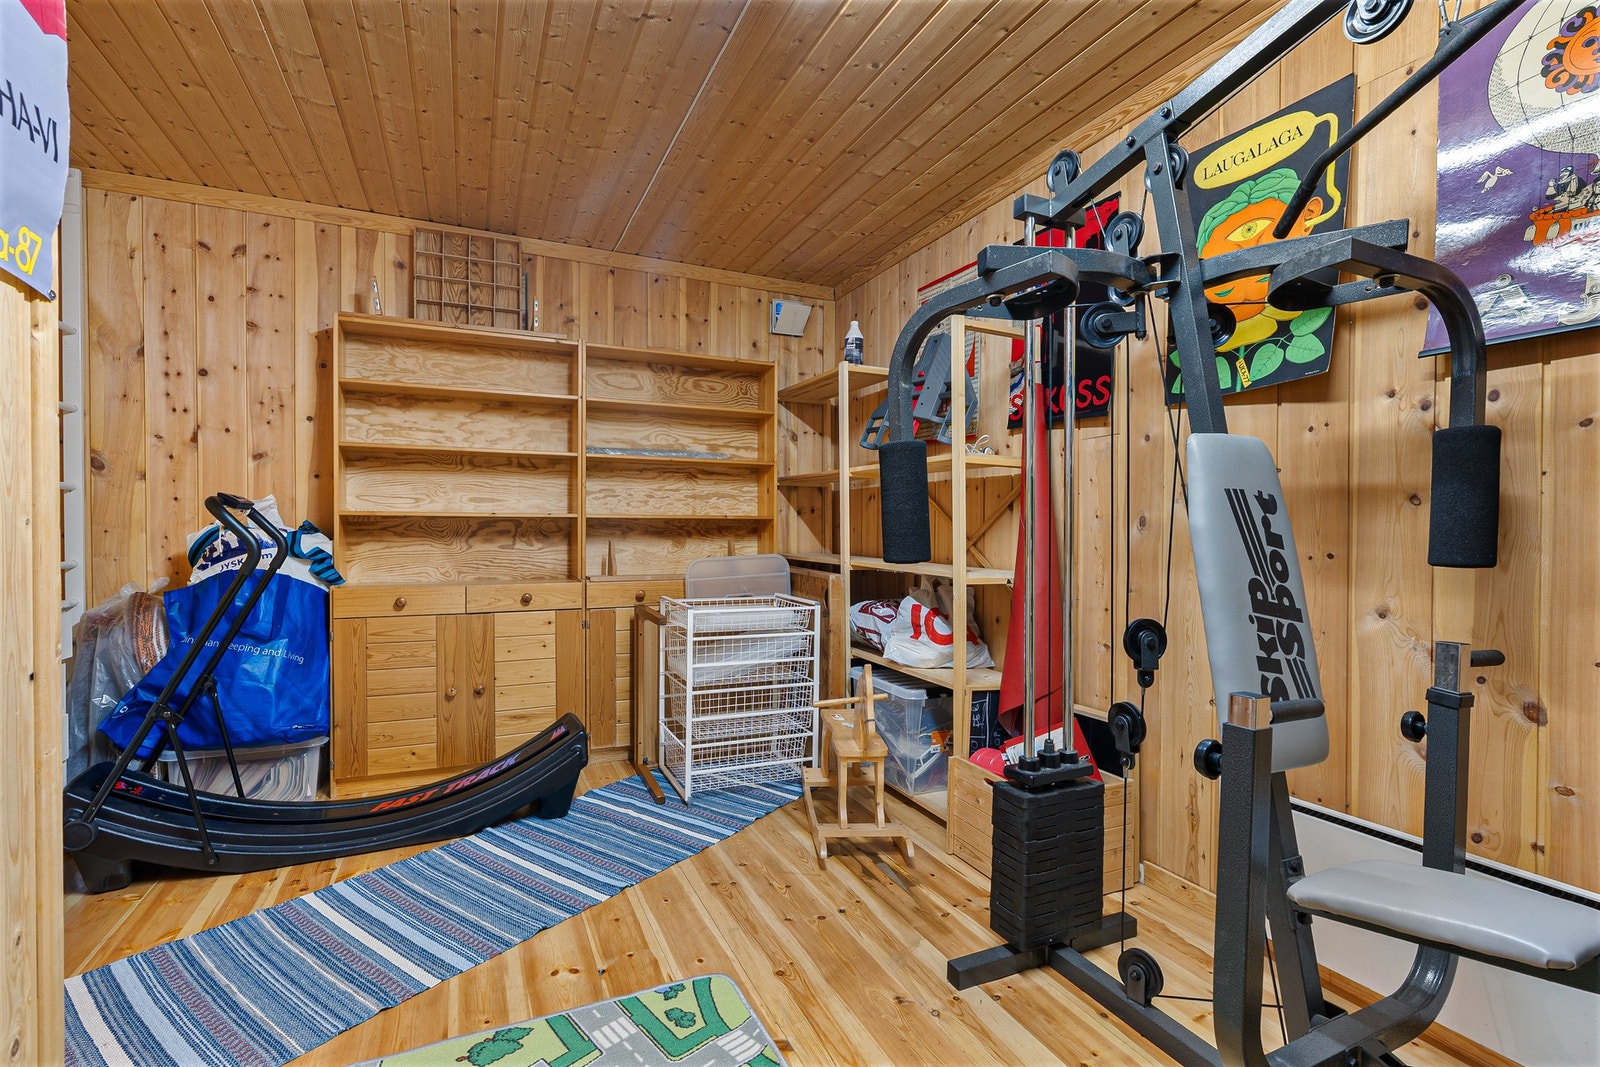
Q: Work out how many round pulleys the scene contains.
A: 10